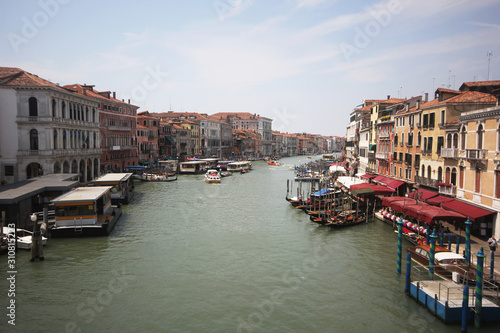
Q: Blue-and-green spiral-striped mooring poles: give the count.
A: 4